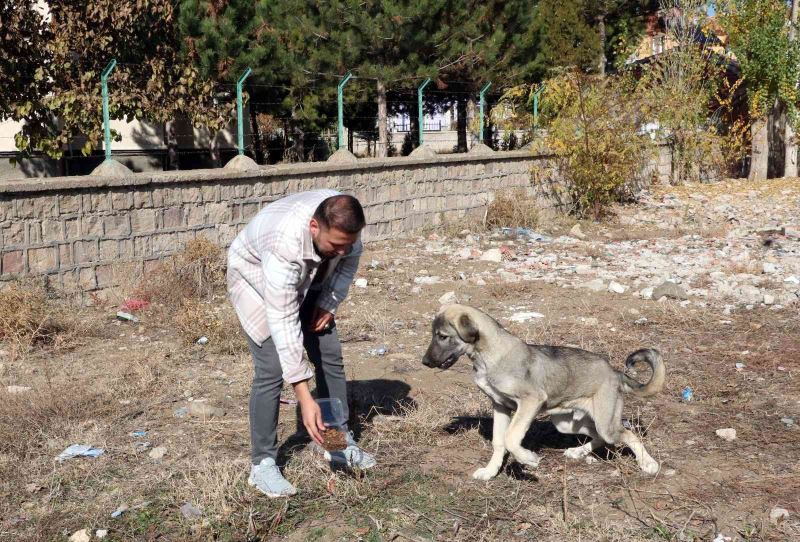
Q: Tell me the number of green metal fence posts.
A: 6